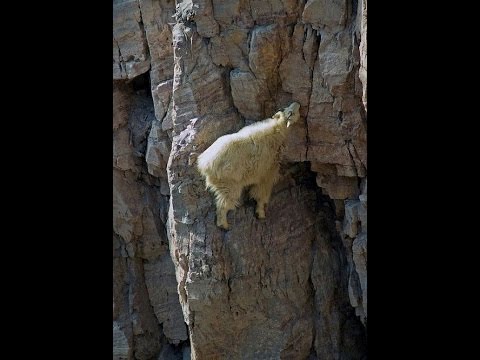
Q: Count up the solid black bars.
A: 2